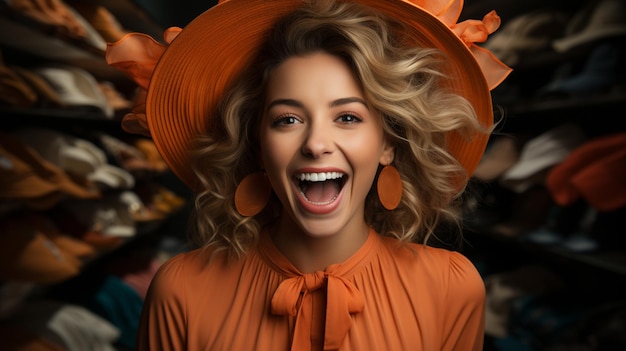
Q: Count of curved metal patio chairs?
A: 0